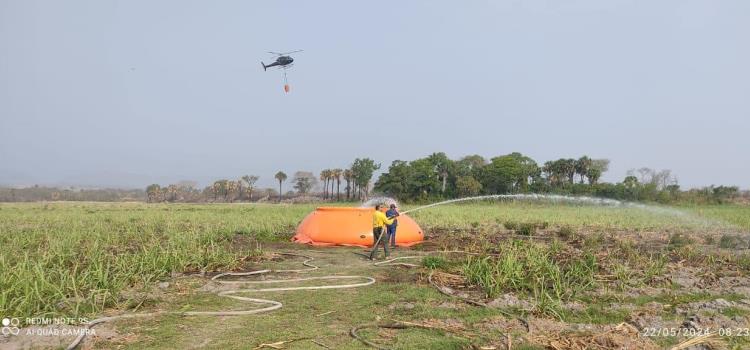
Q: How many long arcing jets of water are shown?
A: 1